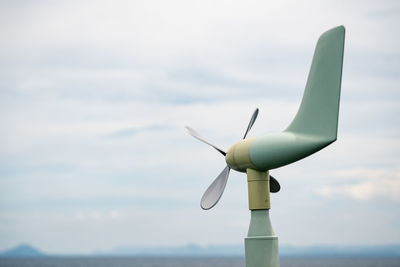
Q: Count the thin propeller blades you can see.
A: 4